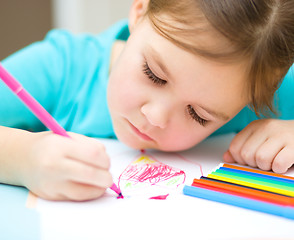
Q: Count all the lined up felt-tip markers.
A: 9